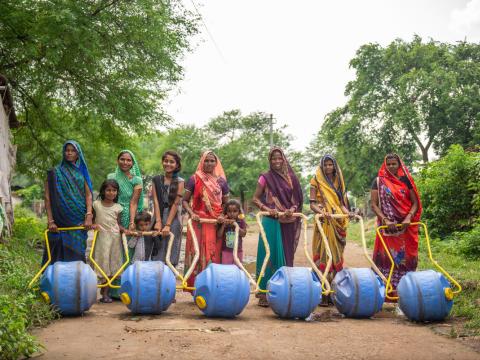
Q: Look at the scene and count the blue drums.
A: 6